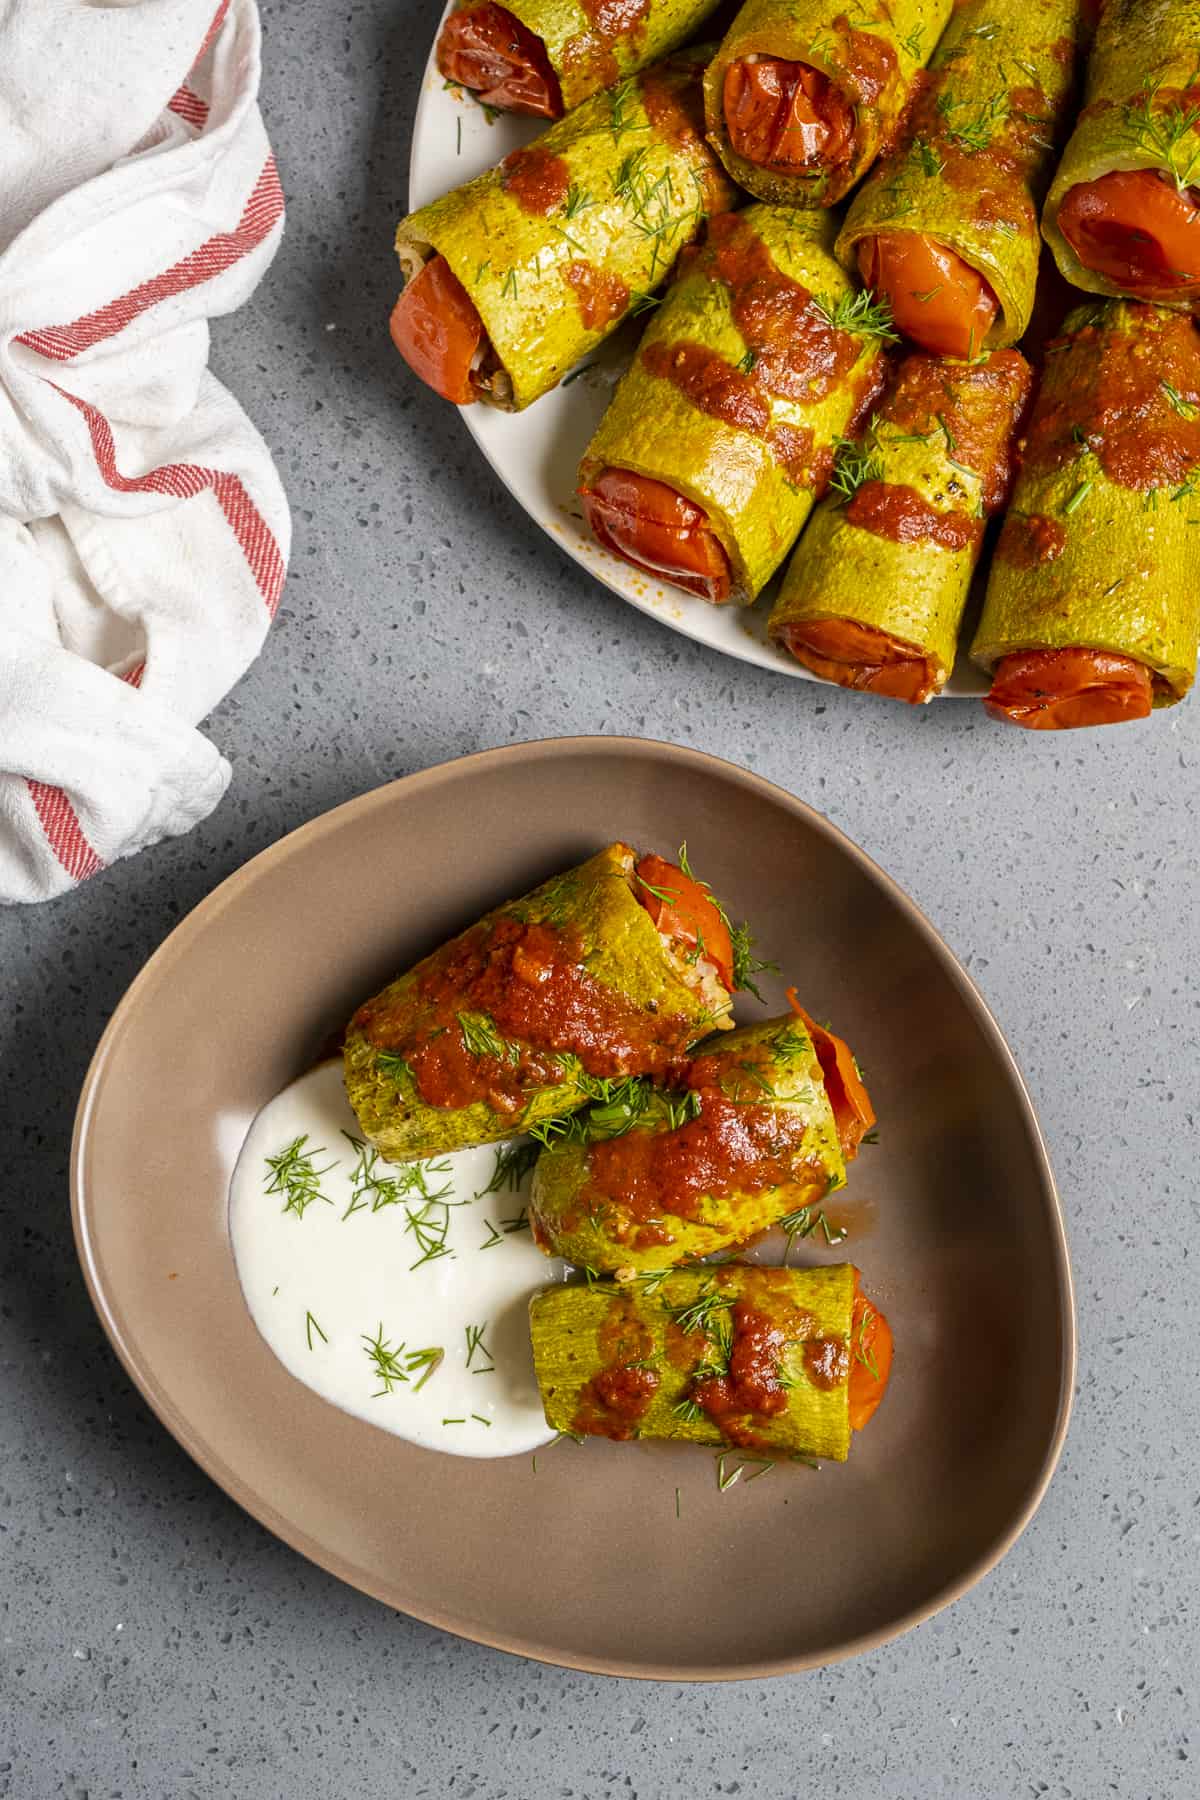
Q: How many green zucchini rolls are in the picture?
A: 11